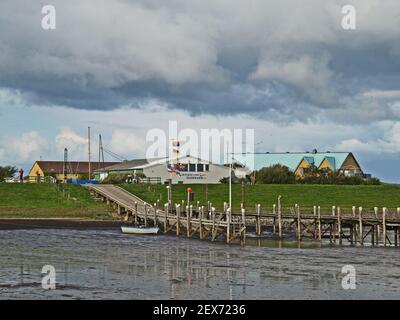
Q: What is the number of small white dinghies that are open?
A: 1